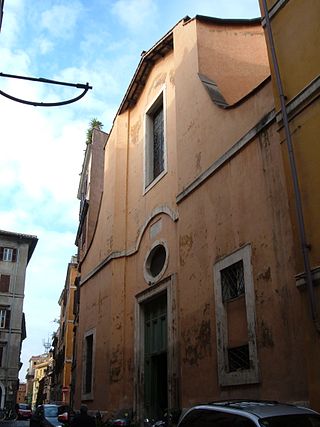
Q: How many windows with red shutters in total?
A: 3